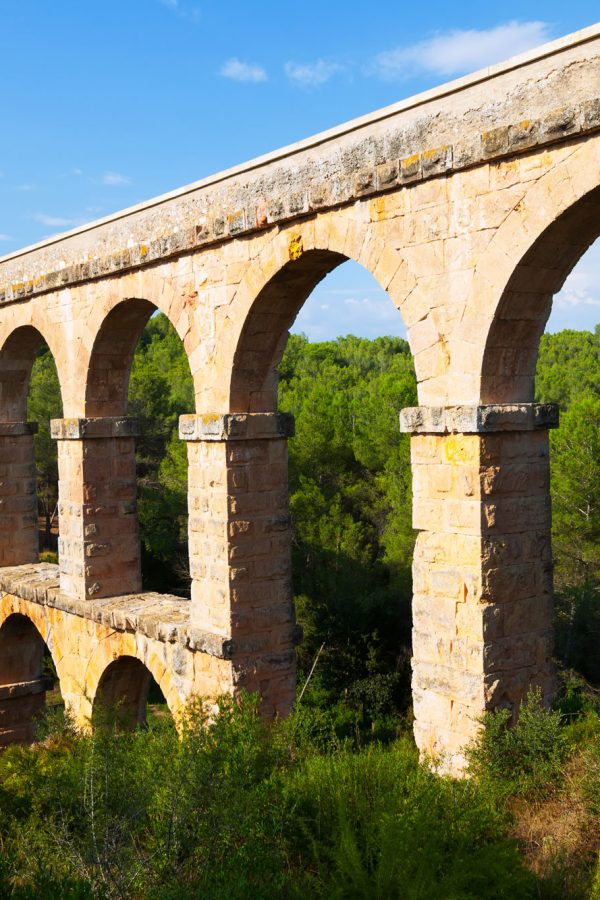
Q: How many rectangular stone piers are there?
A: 4